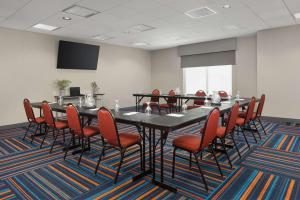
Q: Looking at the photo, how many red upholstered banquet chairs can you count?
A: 12